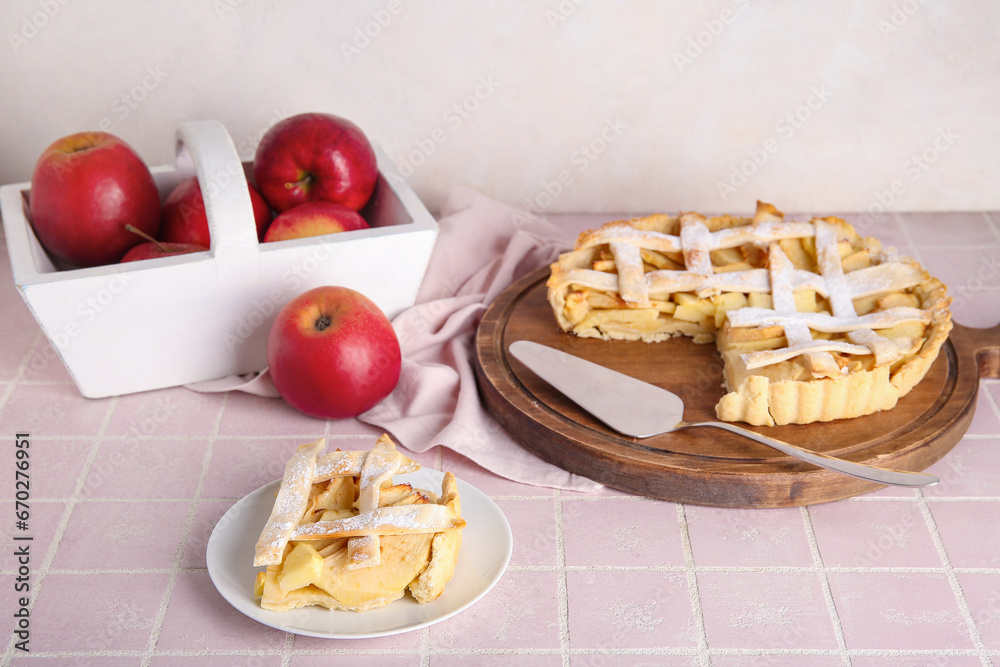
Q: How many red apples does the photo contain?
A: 6